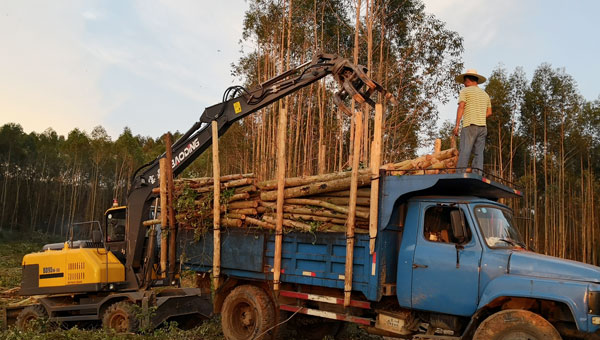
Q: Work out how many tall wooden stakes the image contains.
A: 6